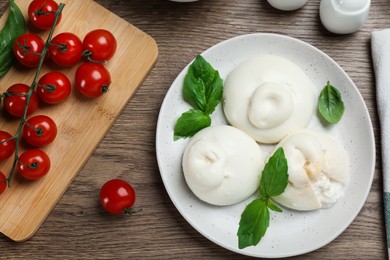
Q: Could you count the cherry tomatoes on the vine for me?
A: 9